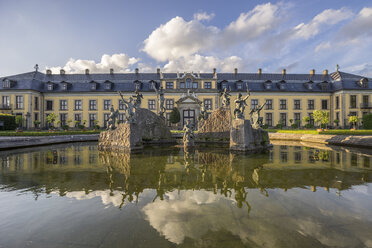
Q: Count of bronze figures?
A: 9